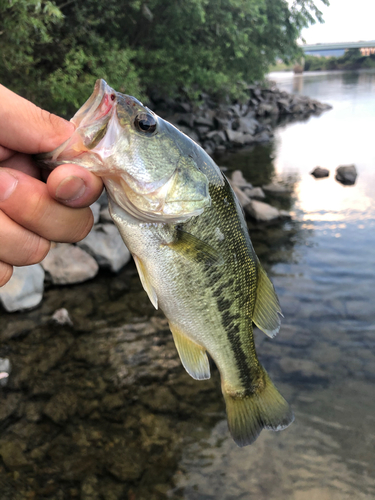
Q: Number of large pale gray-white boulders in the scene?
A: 3